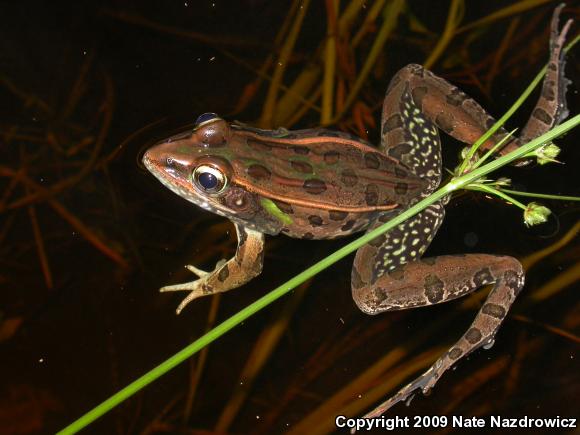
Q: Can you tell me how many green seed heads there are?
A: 2